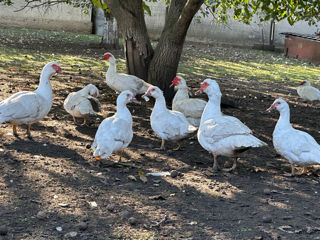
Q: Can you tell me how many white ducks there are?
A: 9